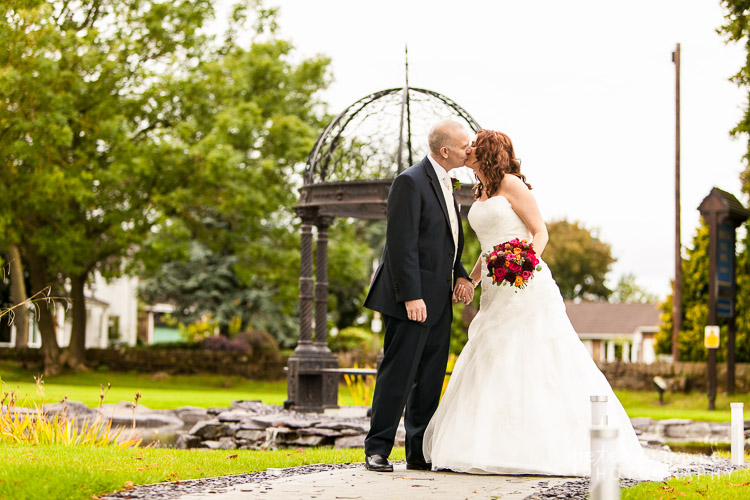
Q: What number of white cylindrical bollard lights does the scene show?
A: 3